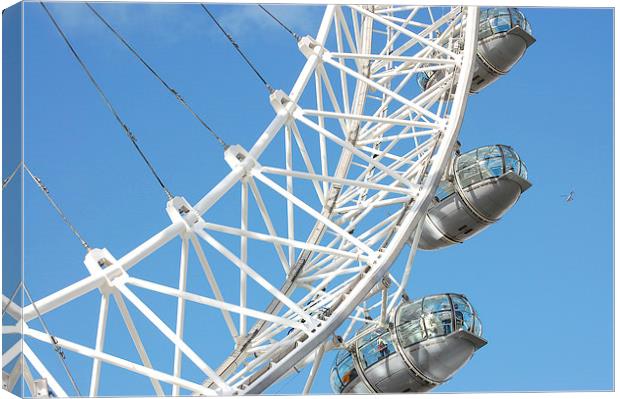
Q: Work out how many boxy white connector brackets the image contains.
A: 5